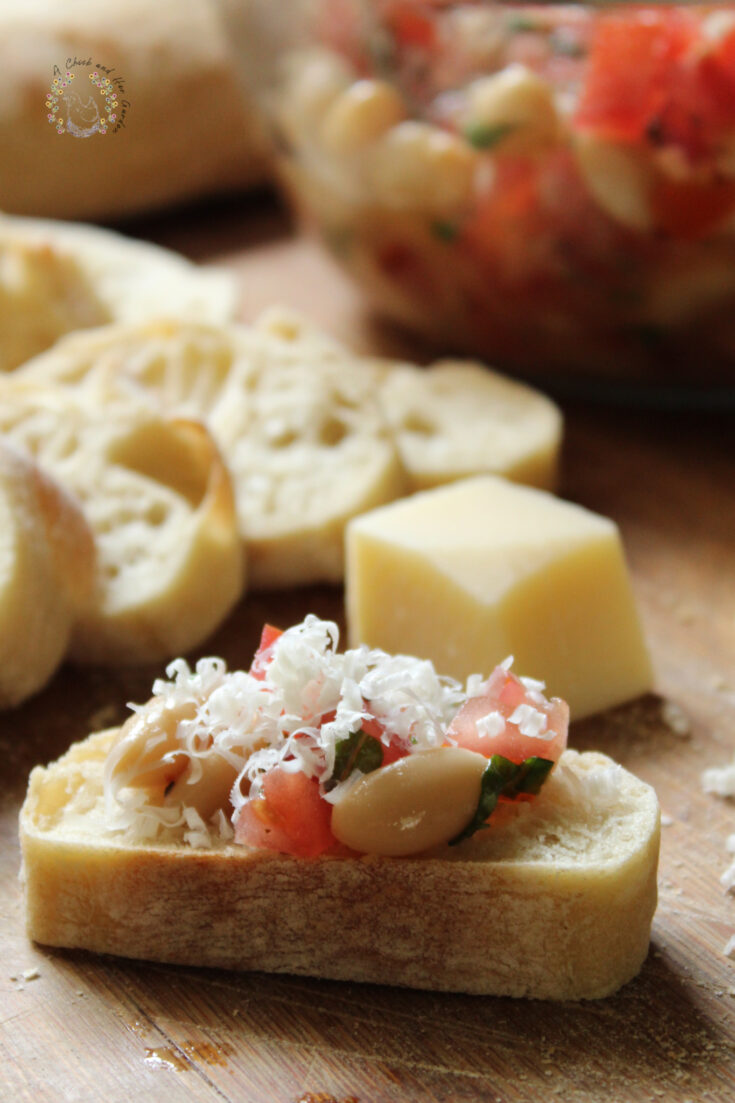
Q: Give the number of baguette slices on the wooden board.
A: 6